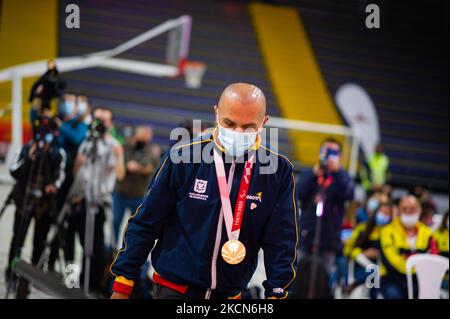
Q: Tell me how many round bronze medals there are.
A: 1